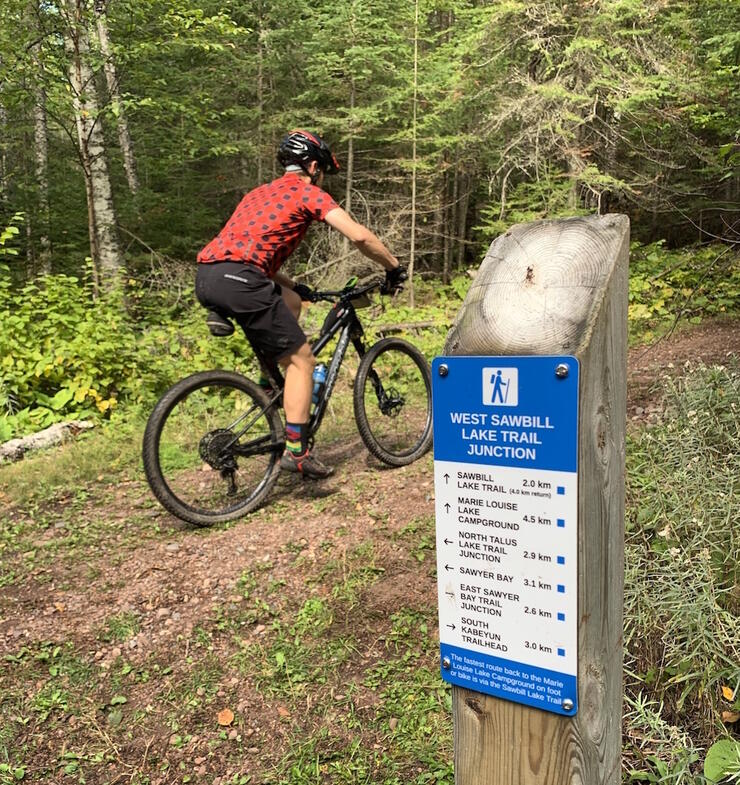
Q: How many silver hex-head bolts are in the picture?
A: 4